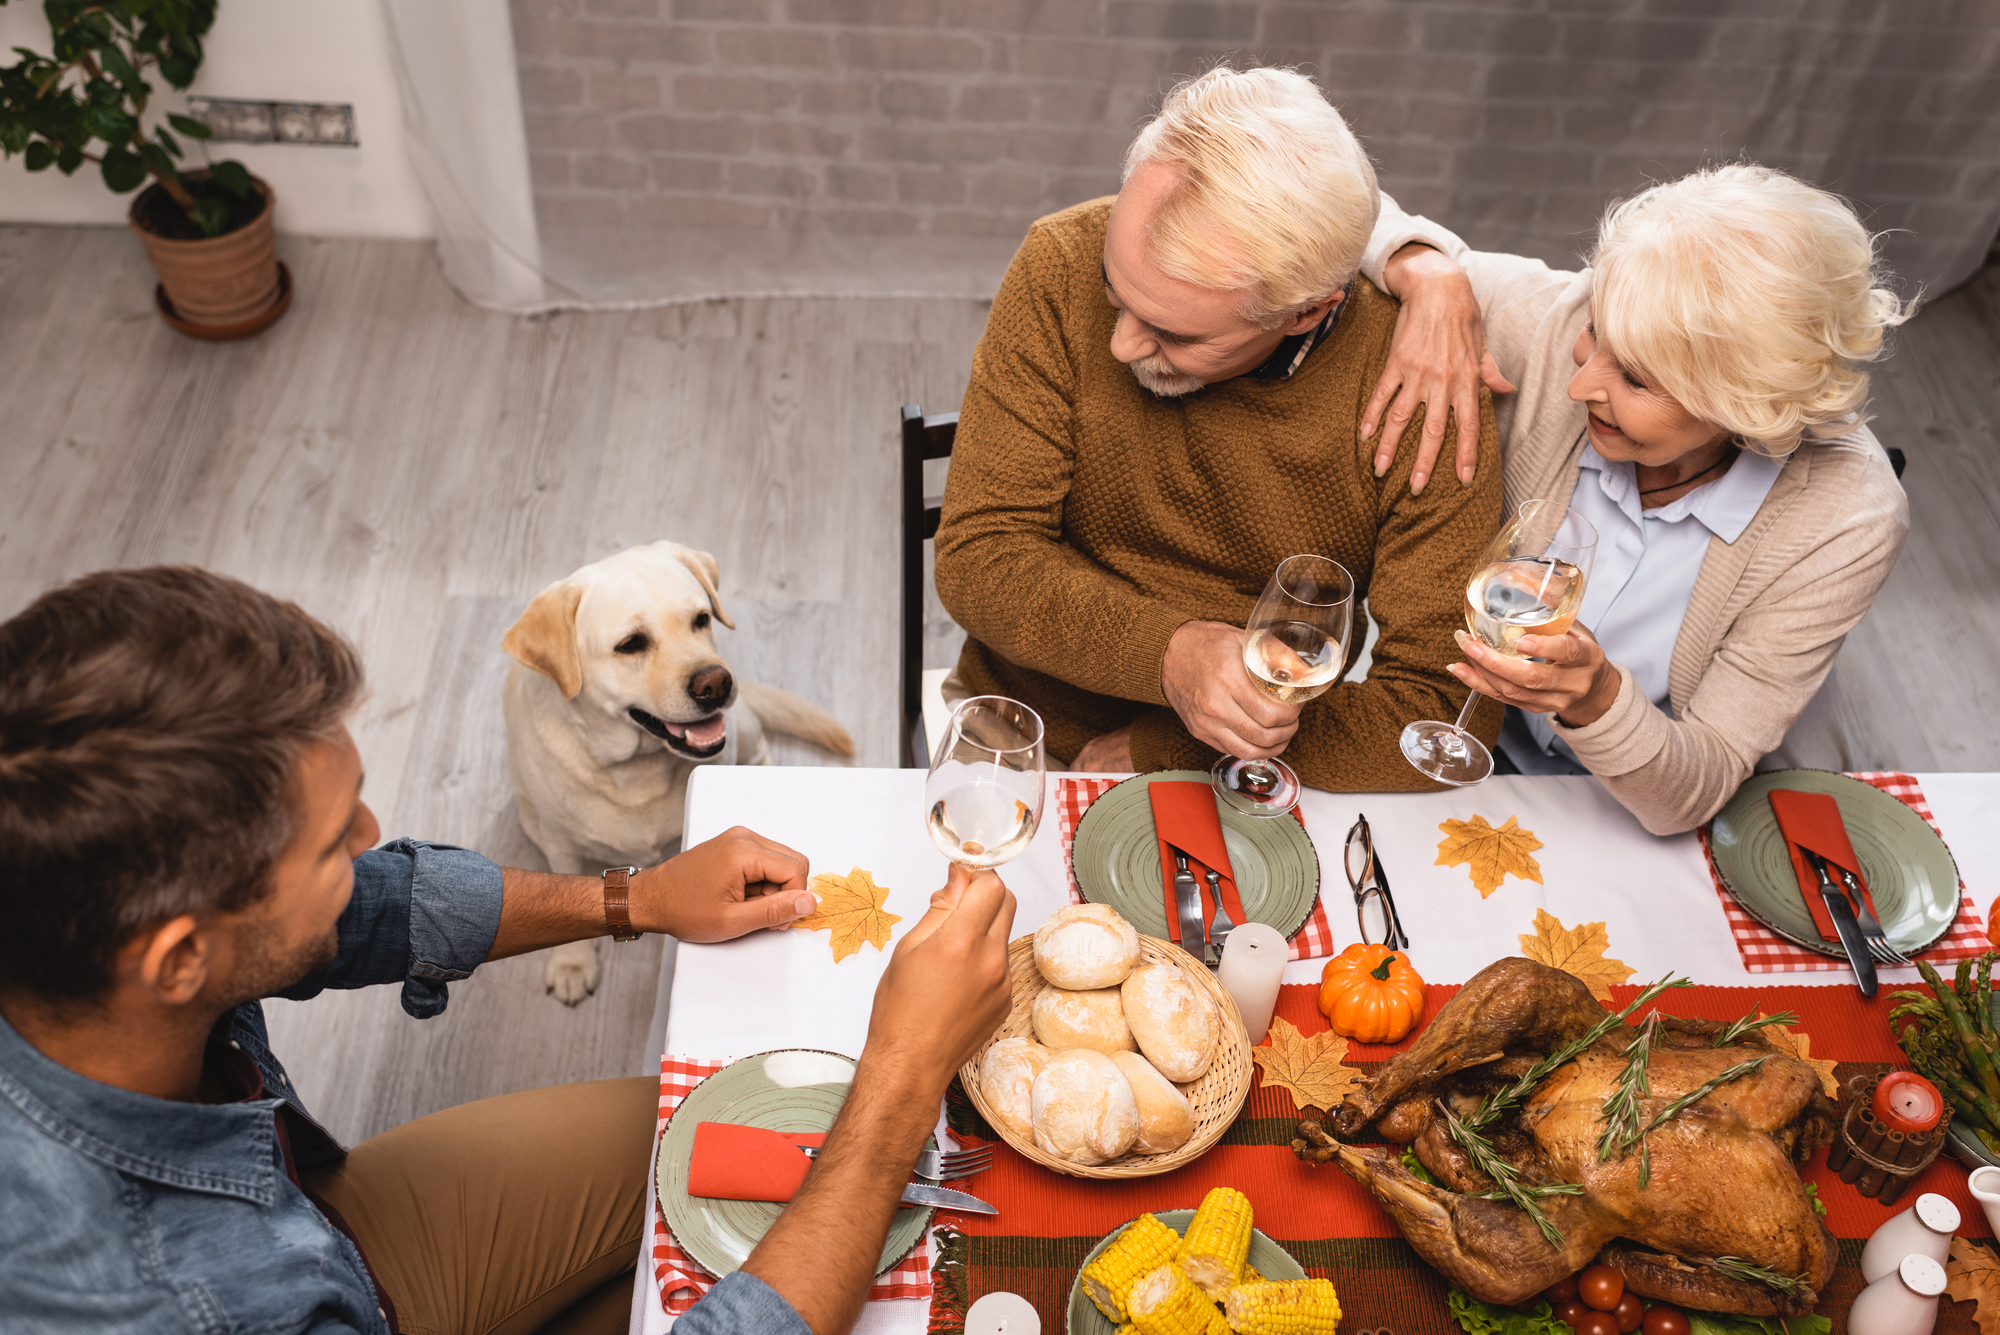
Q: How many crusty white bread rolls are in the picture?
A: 6